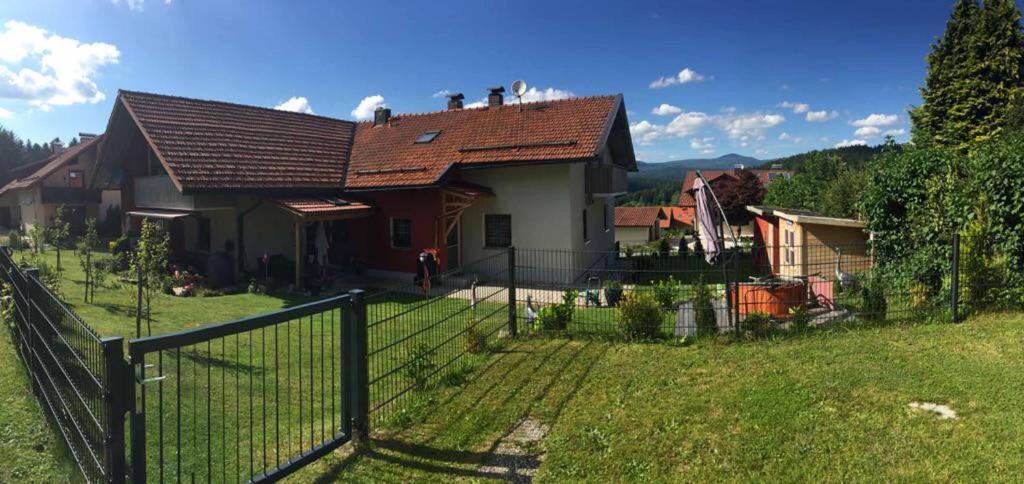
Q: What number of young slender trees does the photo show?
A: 4